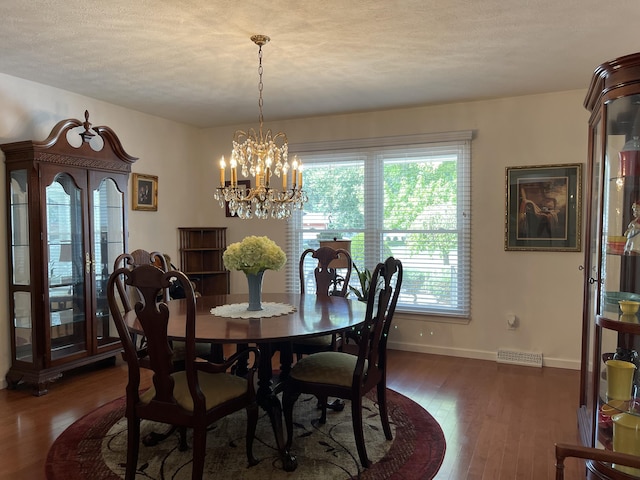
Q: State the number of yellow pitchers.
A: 2